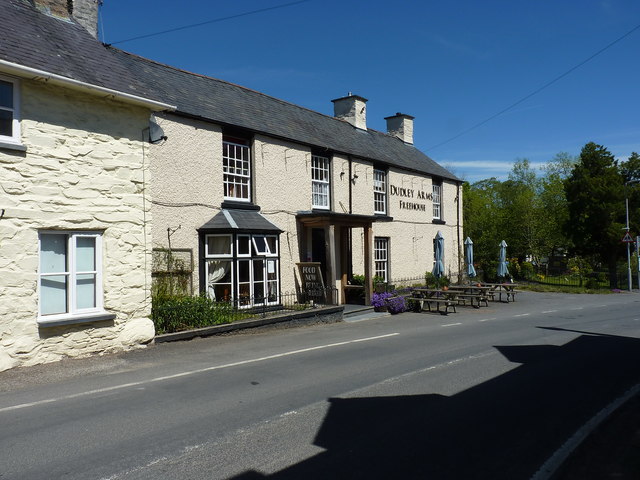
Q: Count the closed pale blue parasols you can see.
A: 3